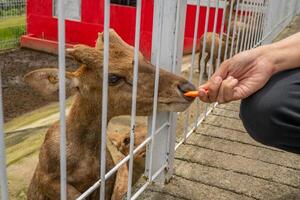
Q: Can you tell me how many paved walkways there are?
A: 1